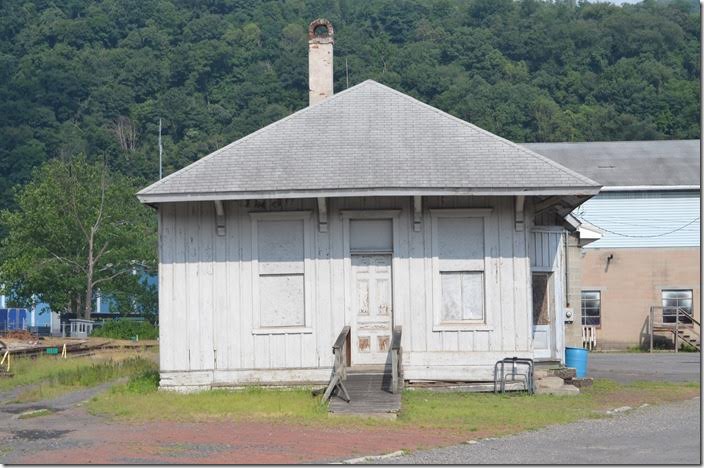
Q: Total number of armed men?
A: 0